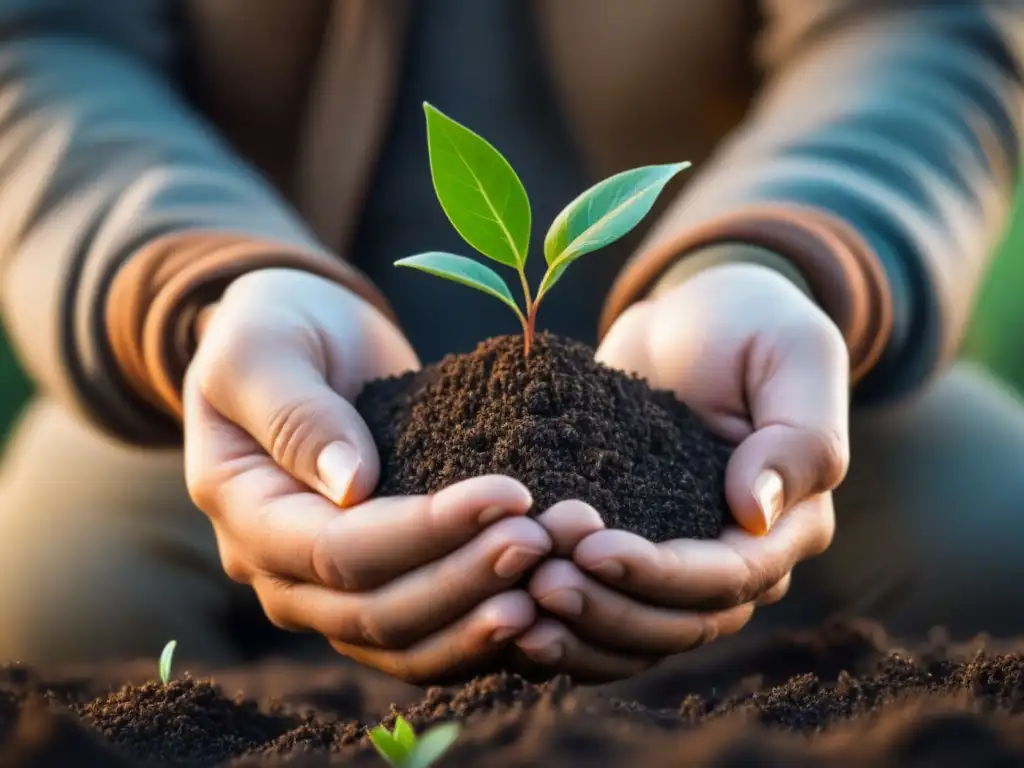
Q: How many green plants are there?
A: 3